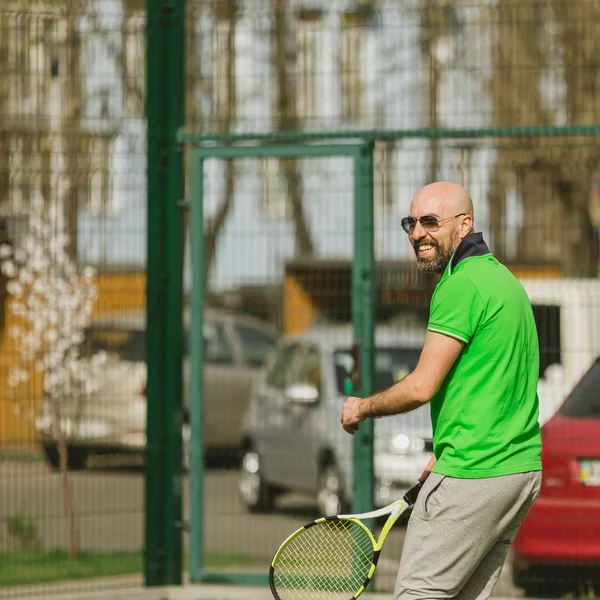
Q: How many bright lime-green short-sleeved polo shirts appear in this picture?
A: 1